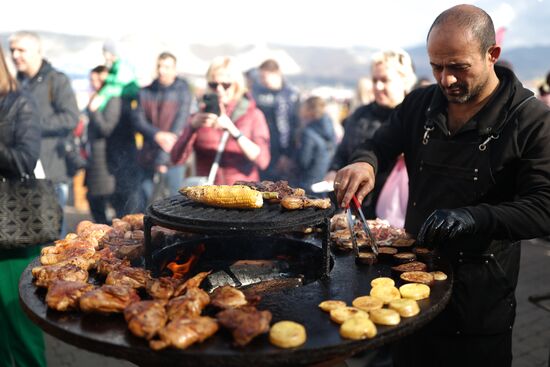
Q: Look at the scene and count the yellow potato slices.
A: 10